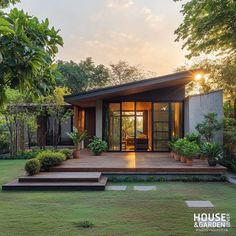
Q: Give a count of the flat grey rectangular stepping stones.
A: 3